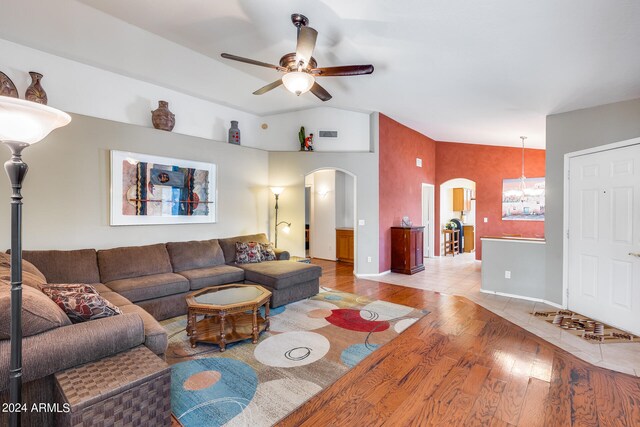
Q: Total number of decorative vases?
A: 3